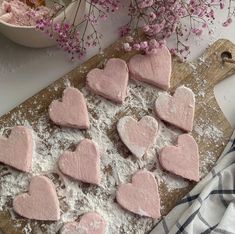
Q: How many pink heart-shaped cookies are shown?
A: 11